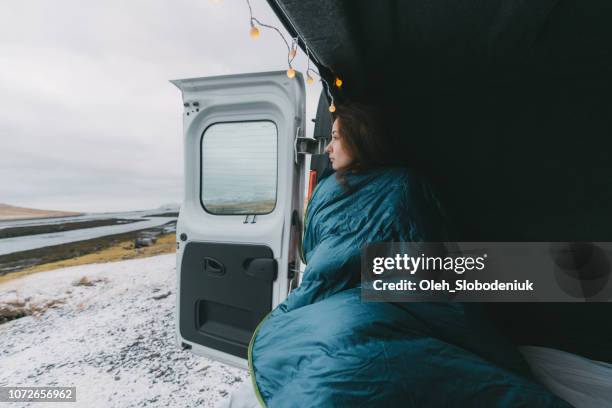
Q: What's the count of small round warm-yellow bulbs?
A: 6